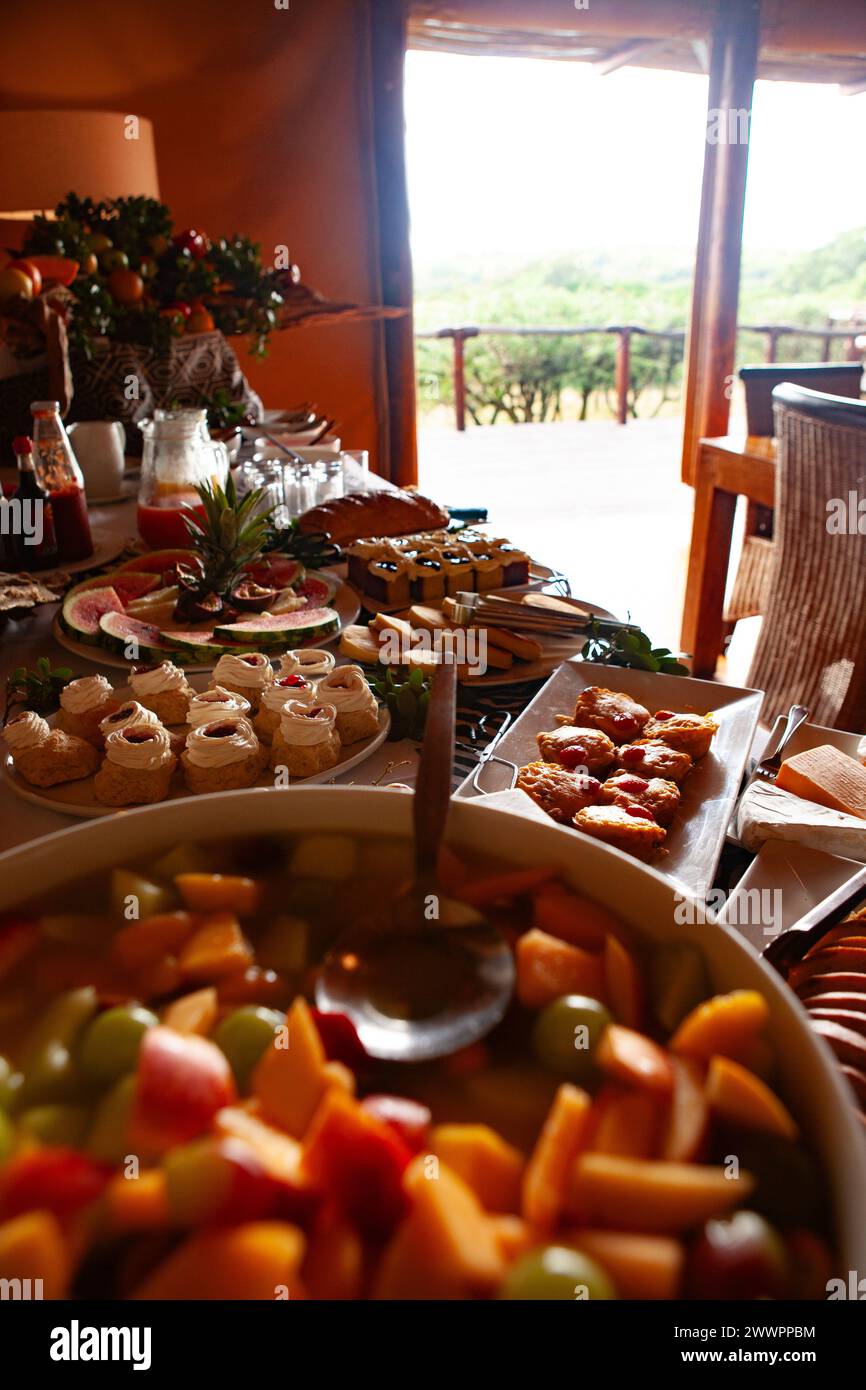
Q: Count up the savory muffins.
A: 7